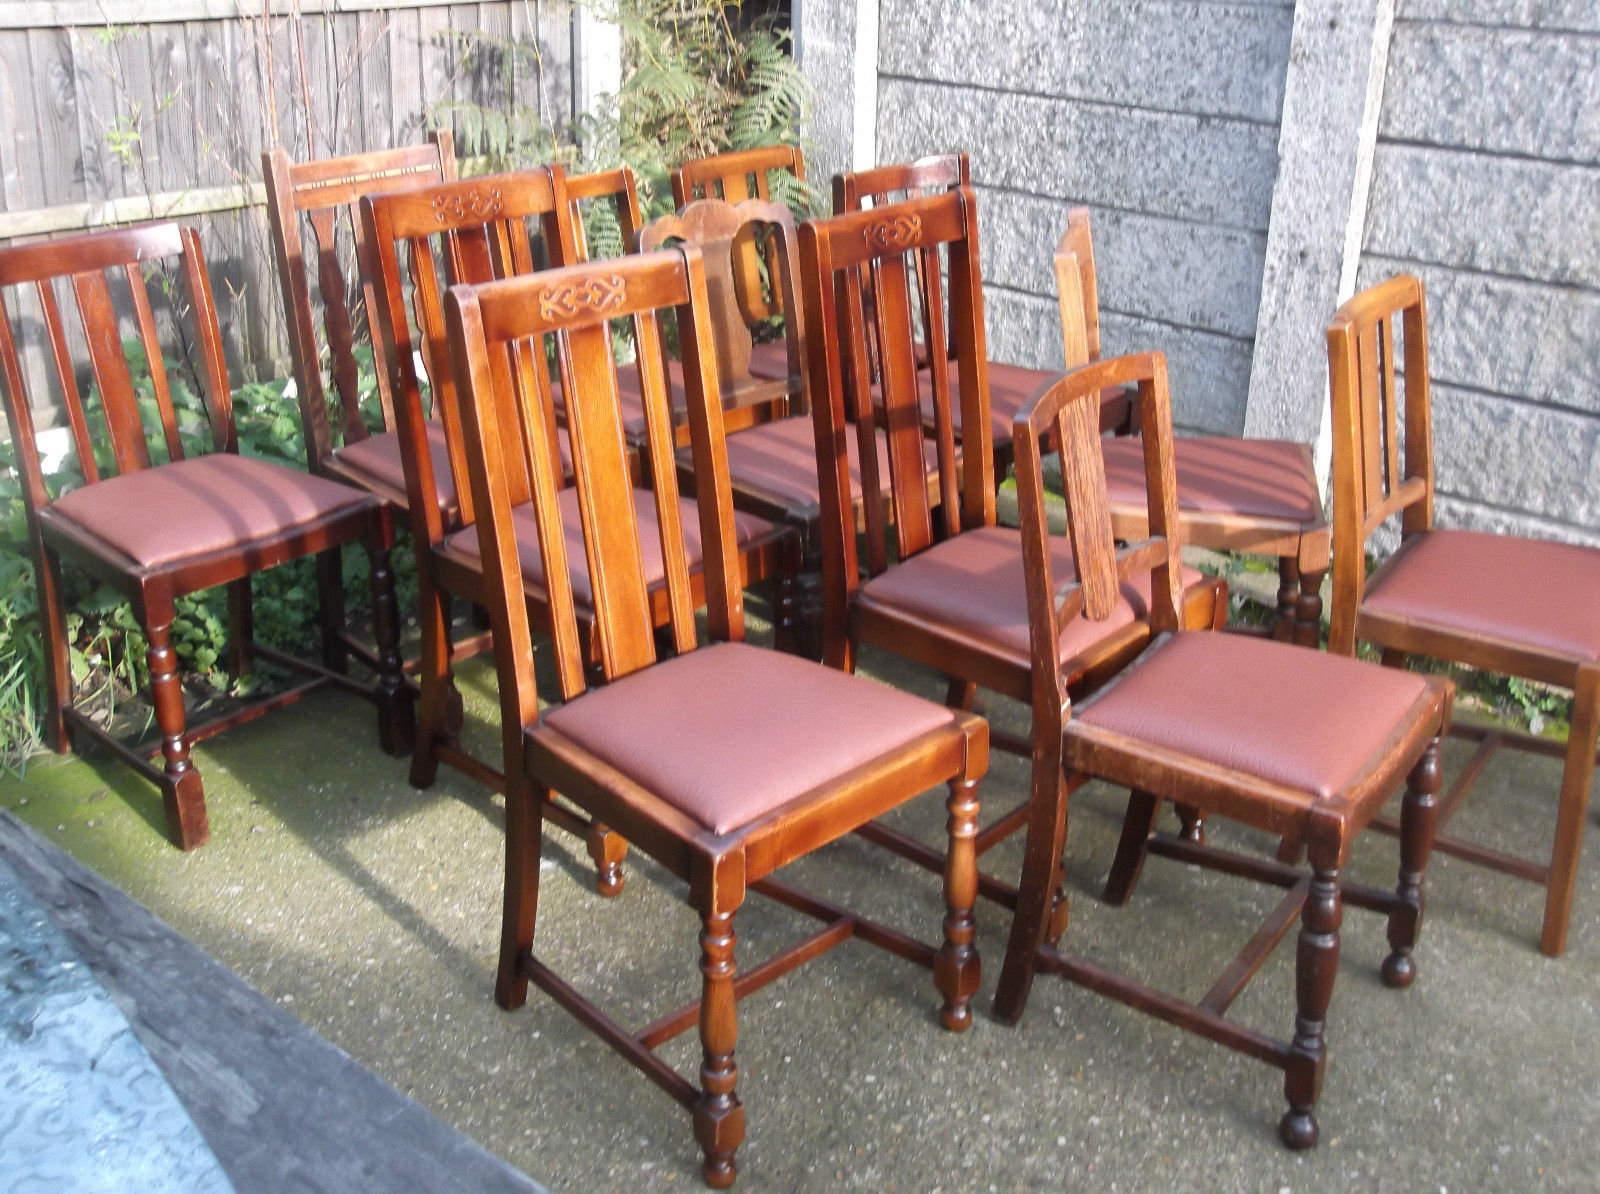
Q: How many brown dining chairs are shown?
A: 12